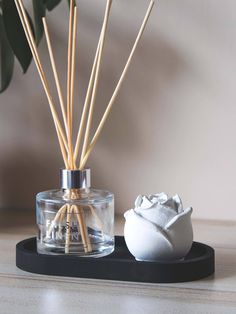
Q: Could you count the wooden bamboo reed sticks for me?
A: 8